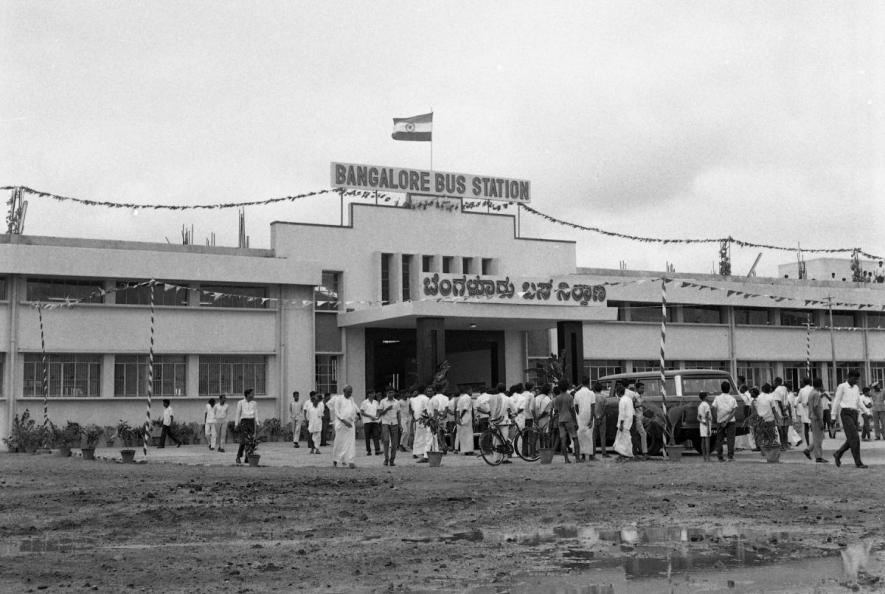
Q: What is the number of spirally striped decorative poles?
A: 4